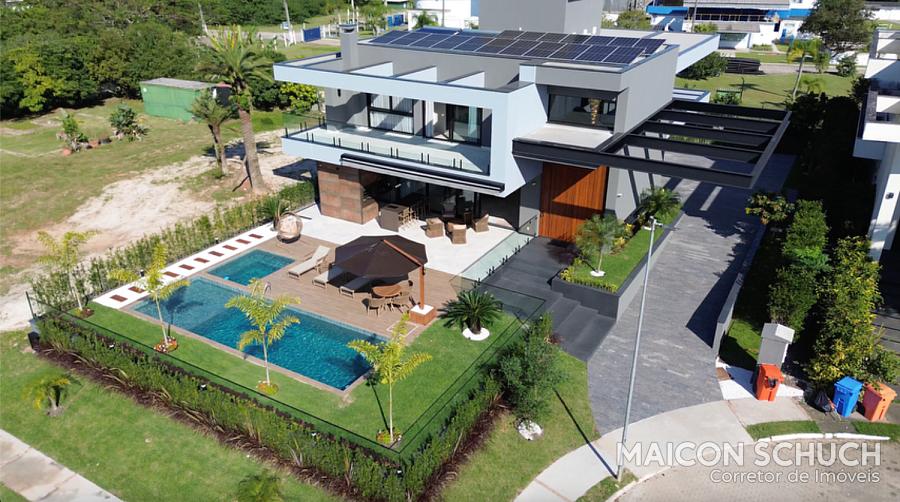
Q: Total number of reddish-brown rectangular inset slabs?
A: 9